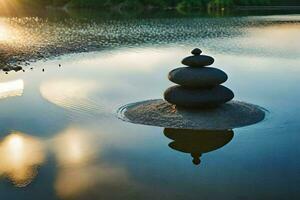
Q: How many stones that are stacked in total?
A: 4